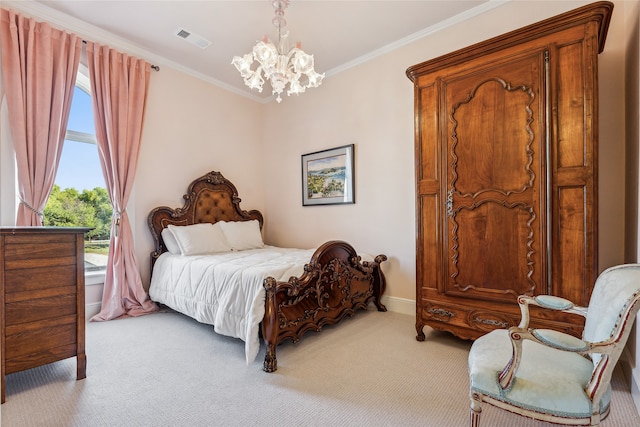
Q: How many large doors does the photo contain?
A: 1